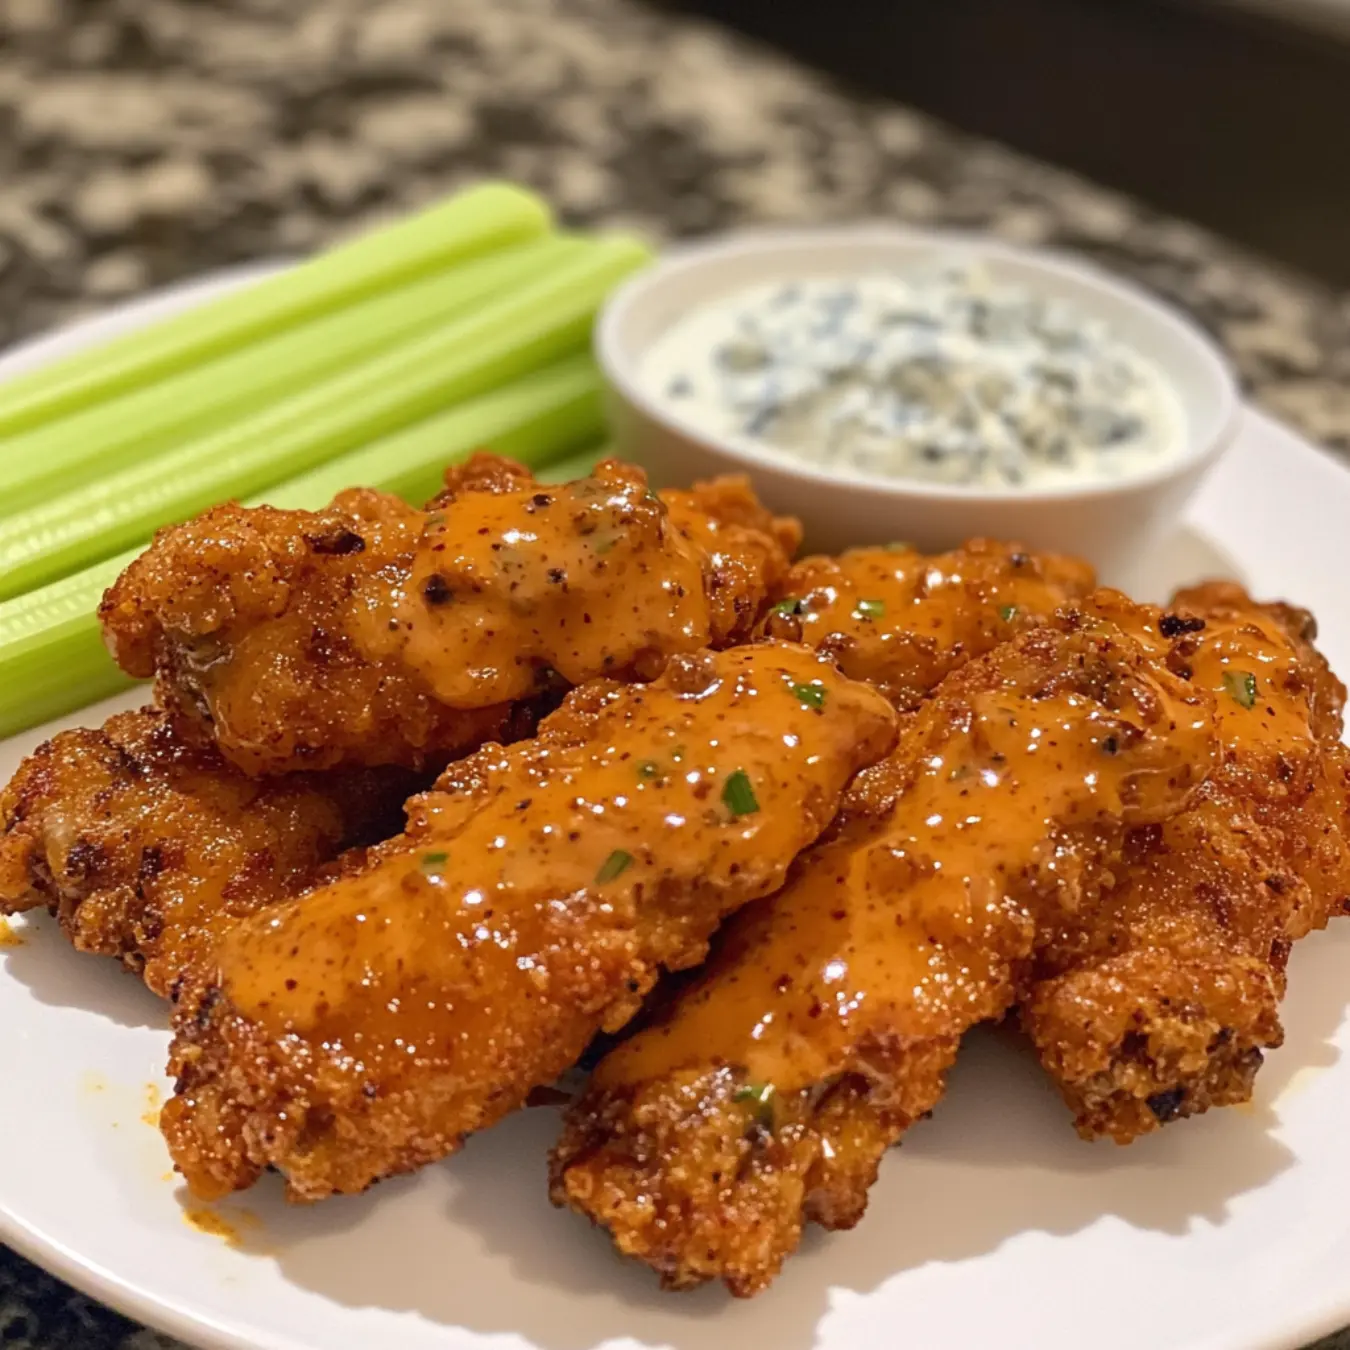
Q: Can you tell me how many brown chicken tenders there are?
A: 6